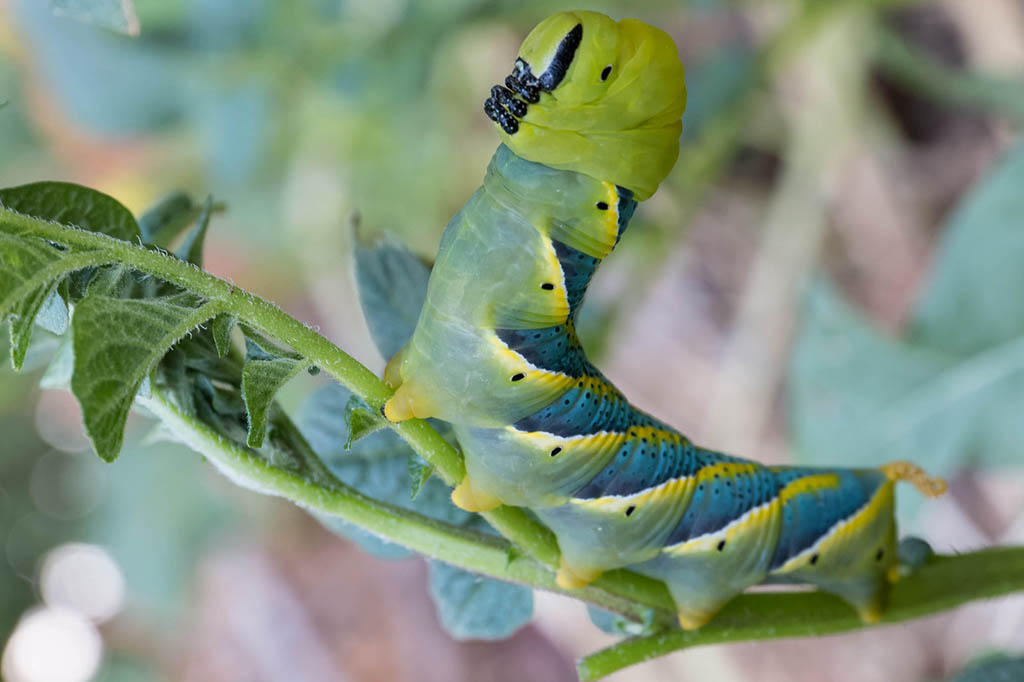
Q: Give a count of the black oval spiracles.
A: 9